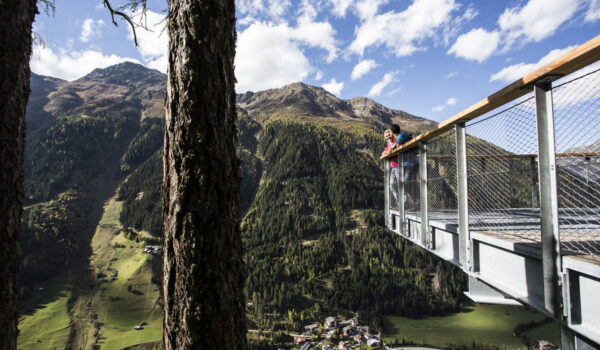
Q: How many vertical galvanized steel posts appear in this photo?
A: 5